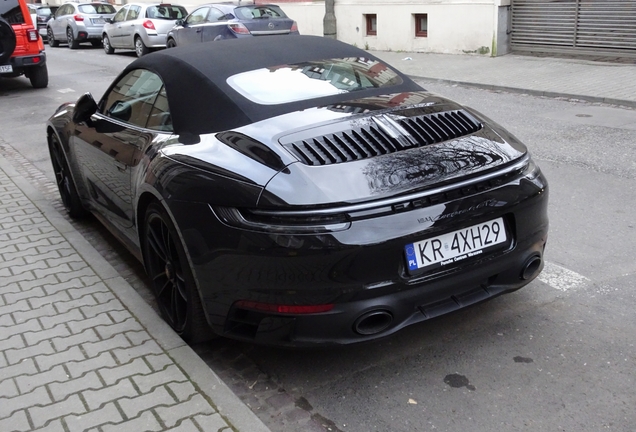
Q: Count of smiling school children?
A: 0